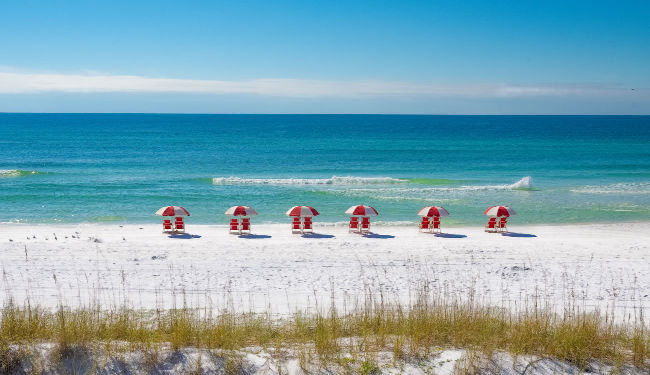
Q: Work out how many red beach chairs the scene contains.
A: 12